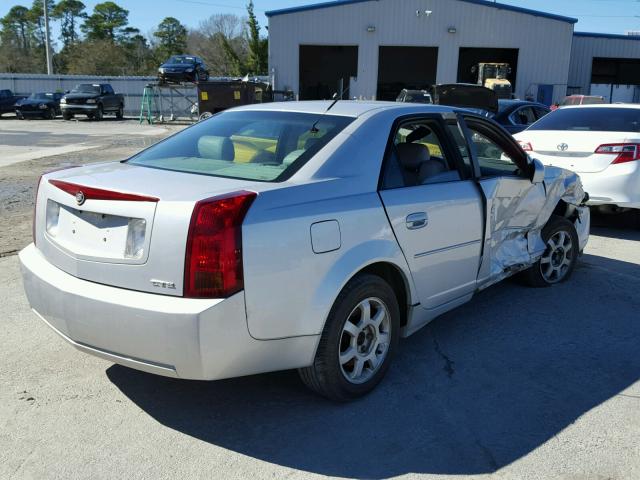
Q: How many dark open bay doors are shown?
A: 4